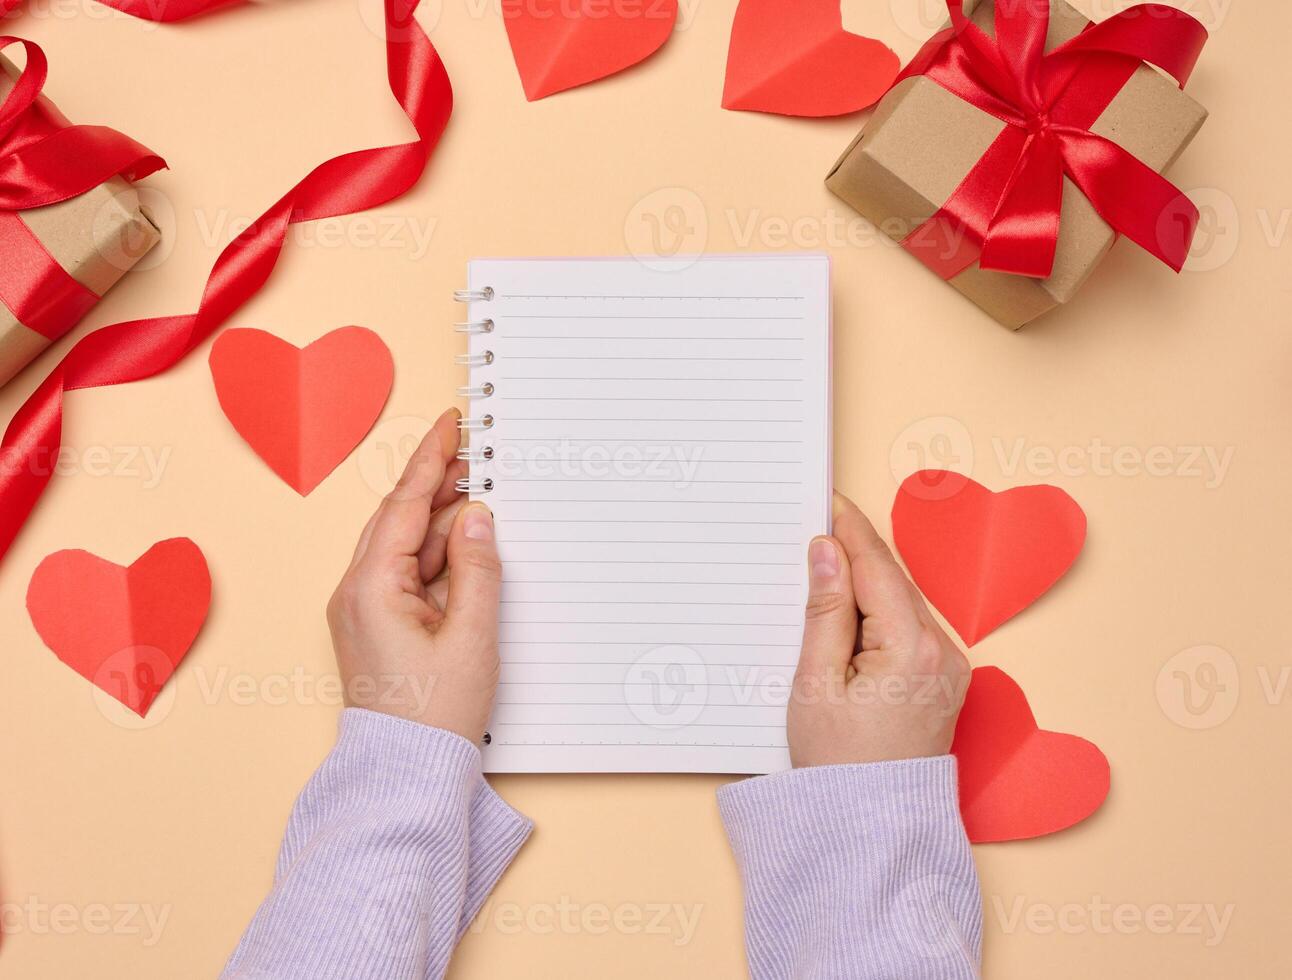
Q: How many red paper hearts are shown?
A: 6